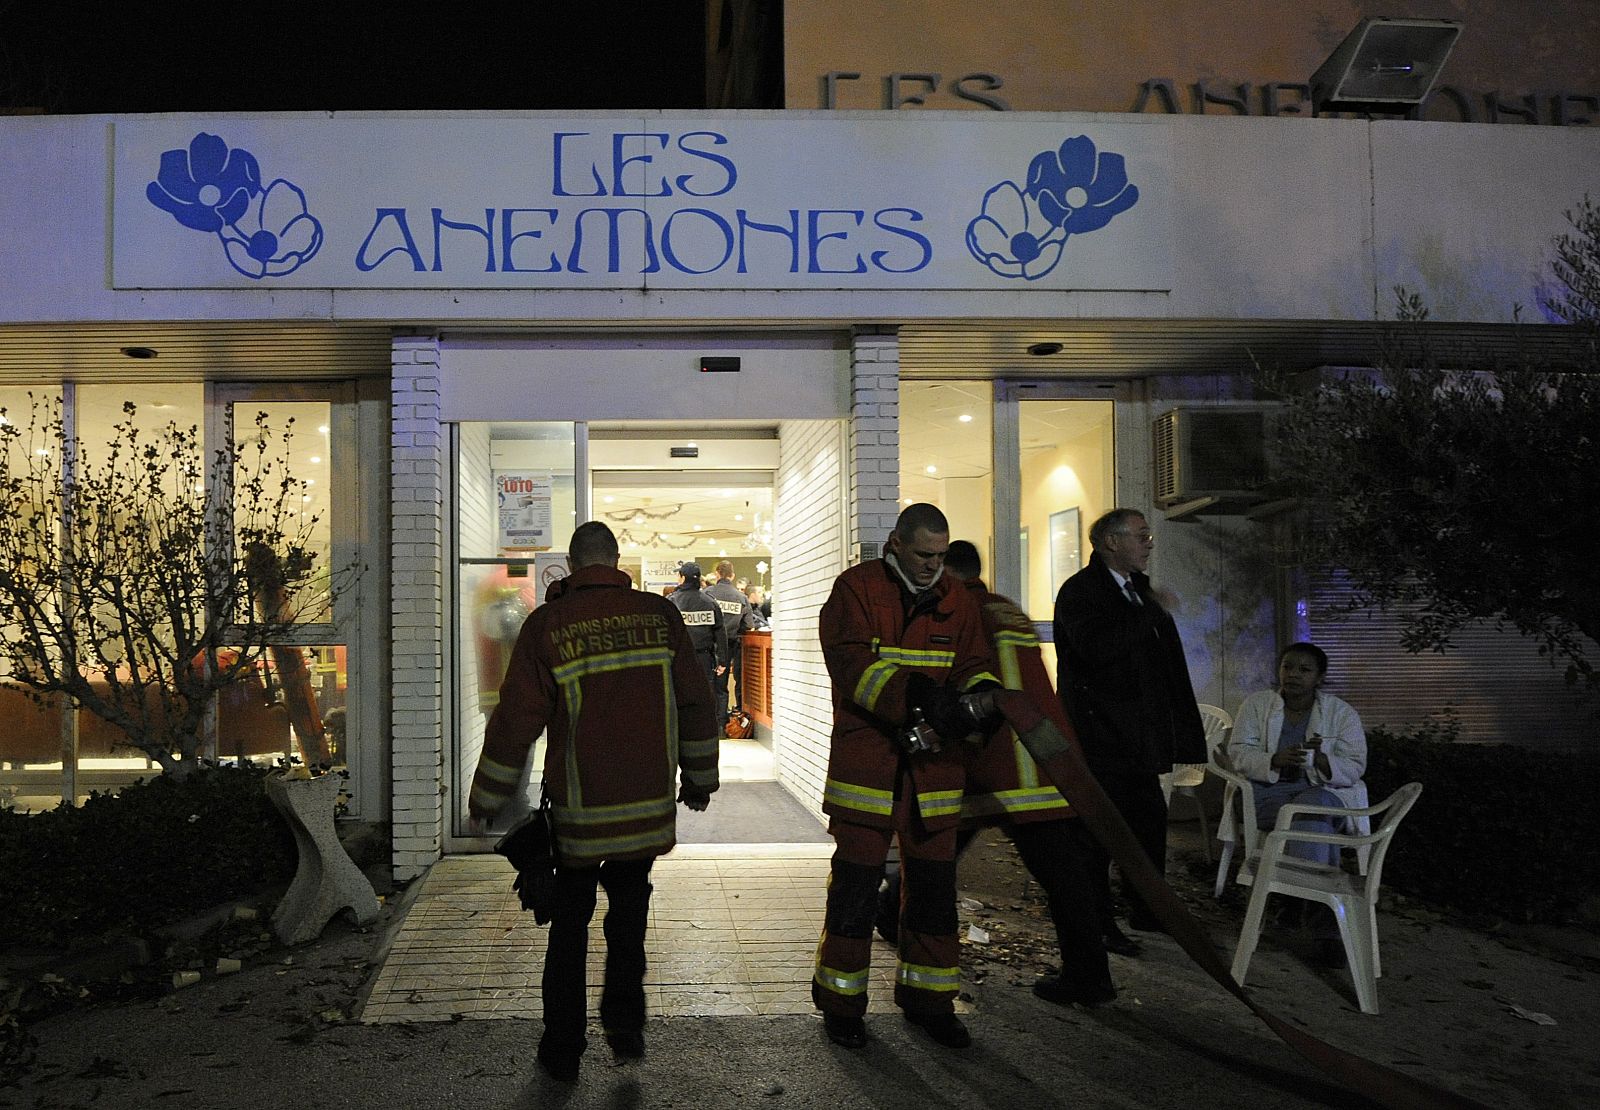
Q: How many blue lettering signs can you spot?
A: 1